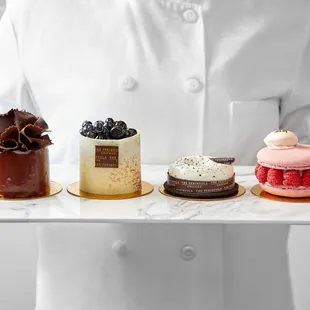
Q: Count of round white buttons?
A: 5